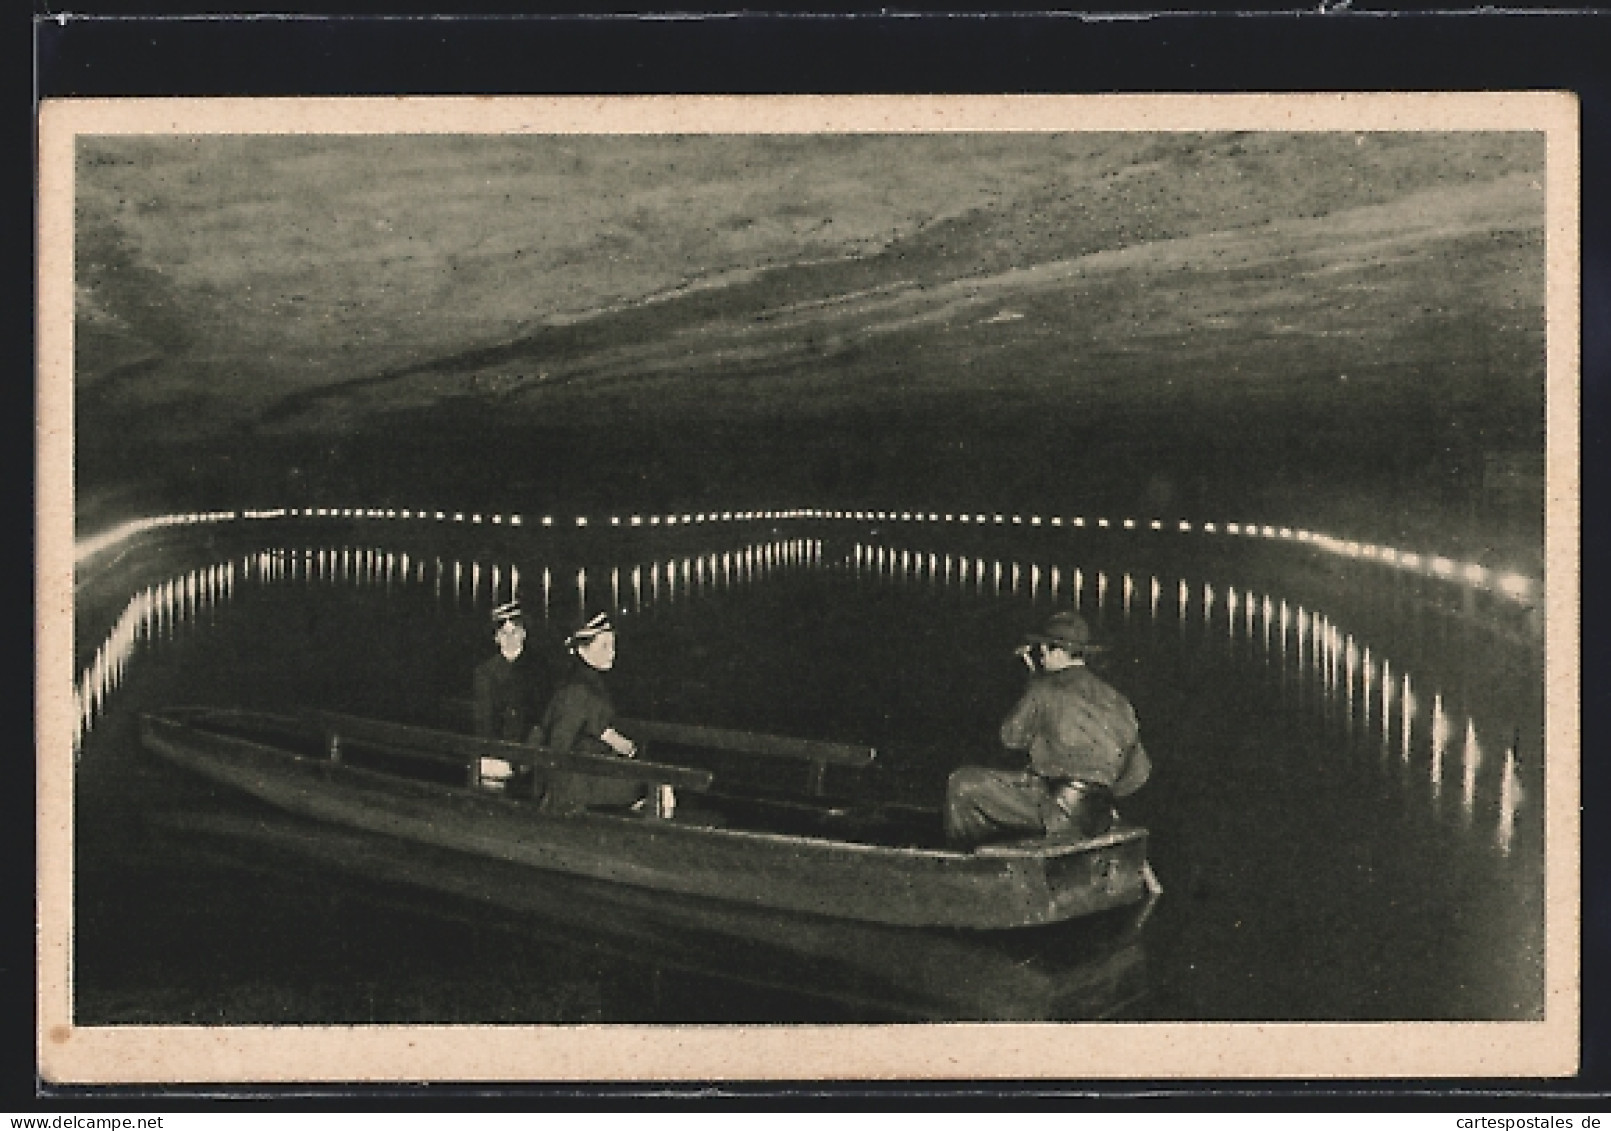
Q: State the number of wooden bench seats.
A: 2